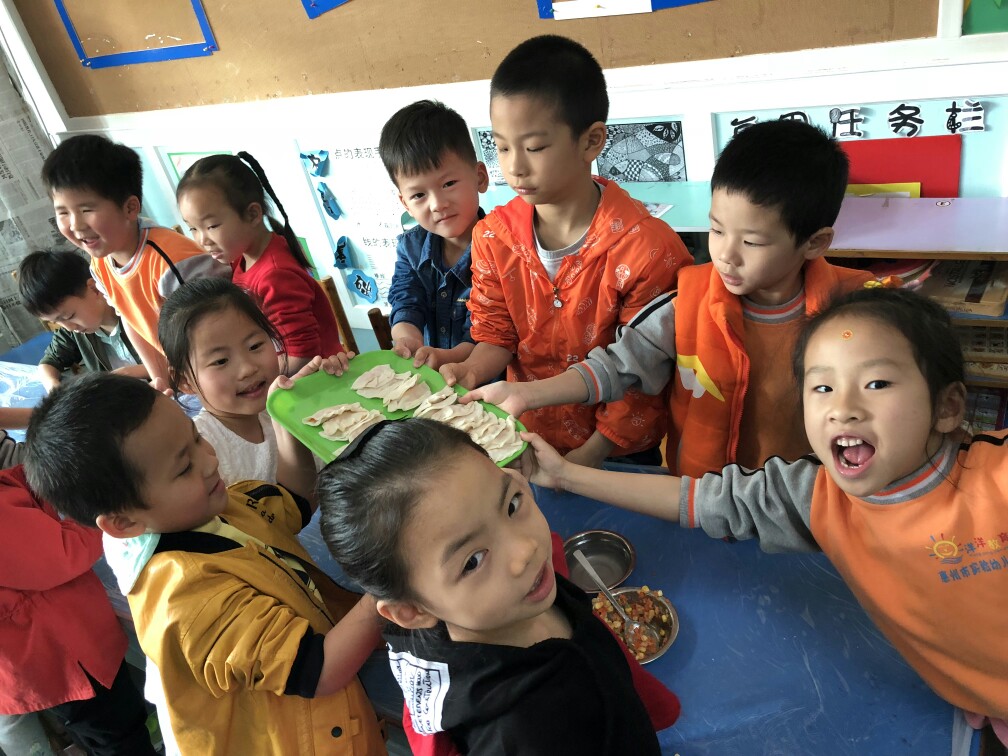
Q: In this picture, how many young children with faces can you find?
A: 10